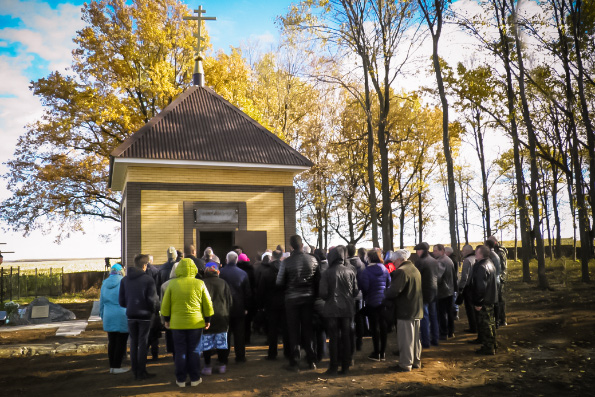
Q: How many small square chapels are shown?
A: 1